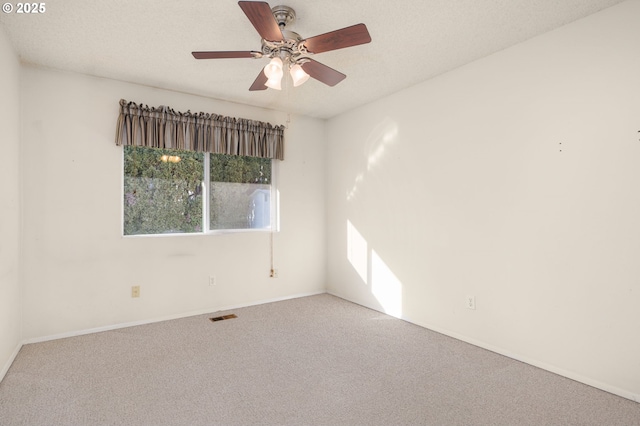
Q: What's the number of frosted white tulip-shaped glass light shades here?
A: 3